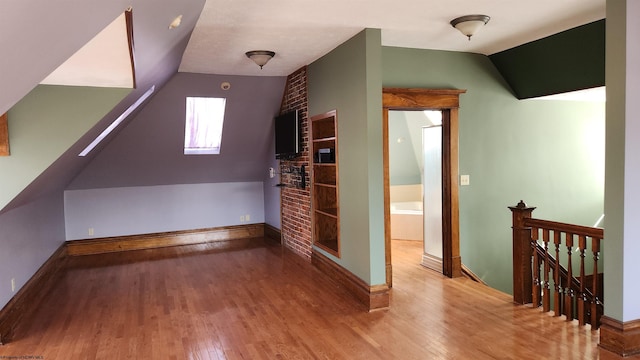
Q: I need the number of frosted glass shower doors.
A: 1